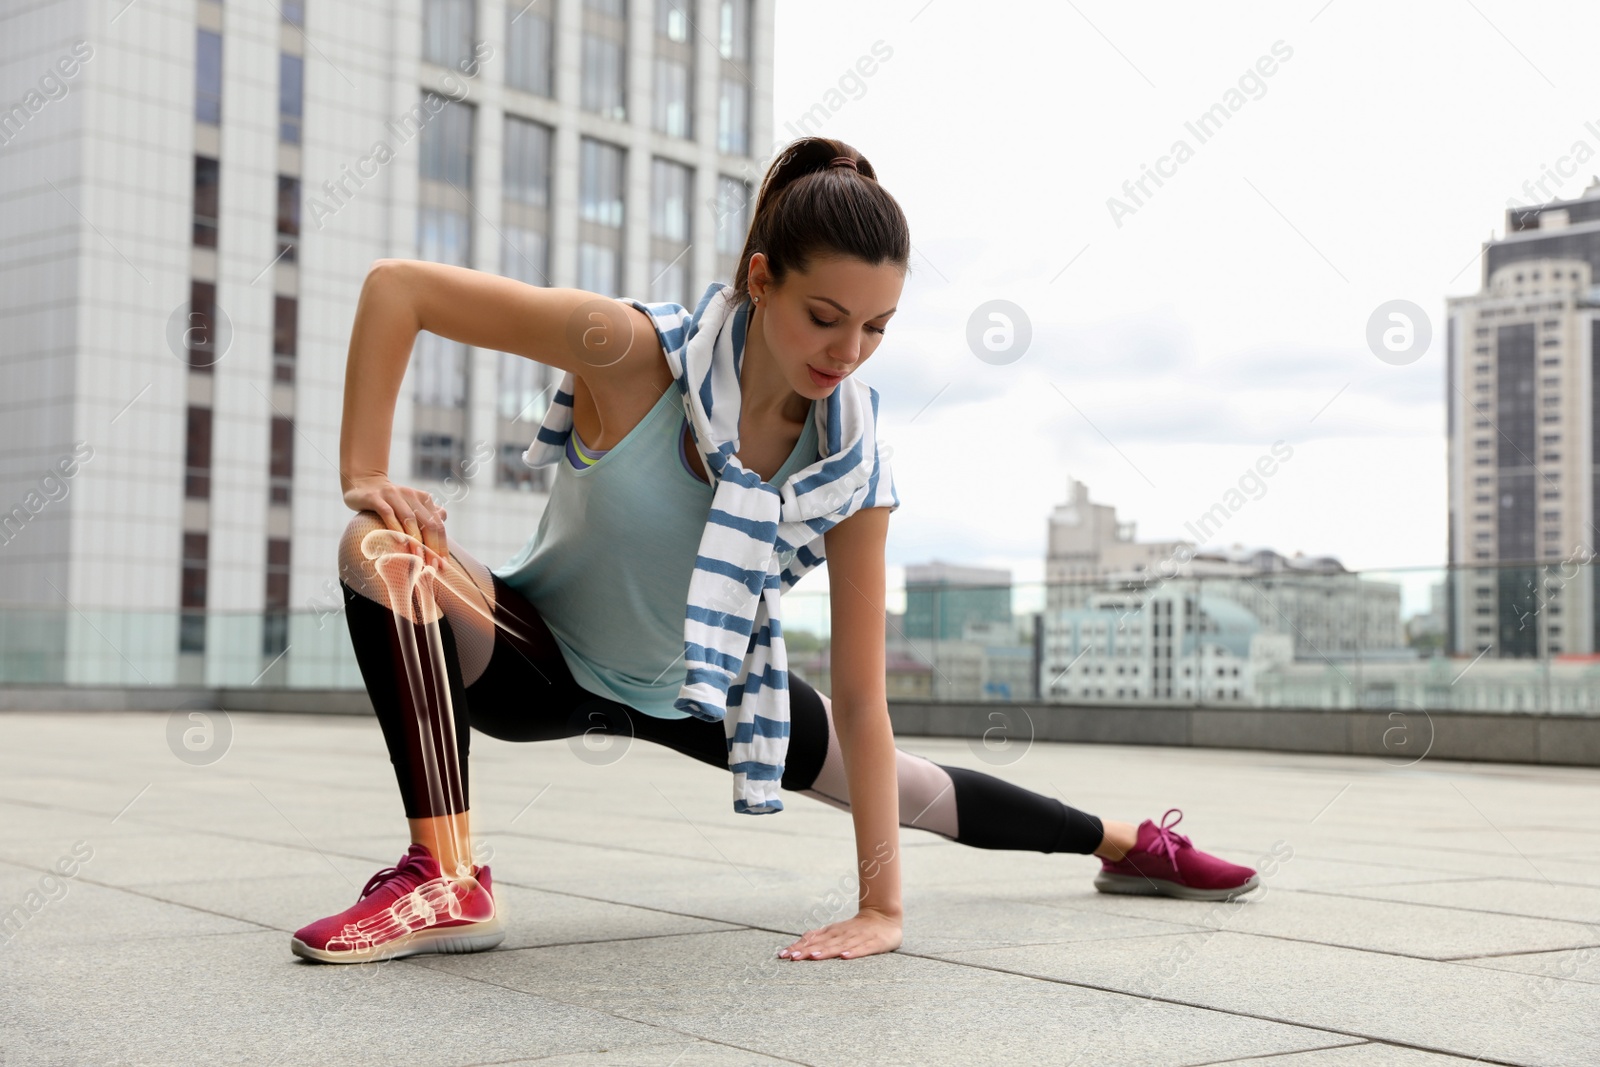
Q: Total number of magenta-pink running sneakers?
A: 2